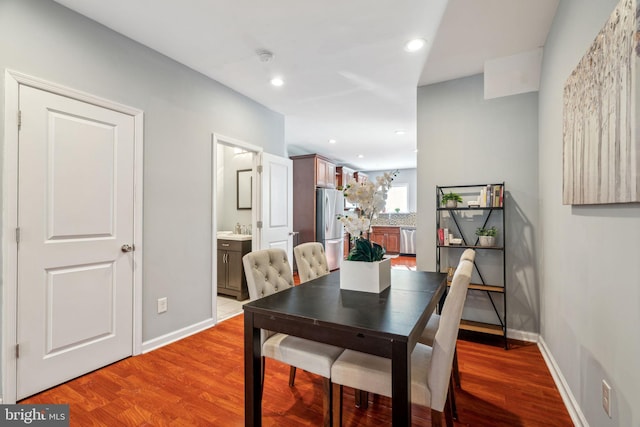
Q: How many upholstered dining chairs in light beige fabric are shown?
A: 4